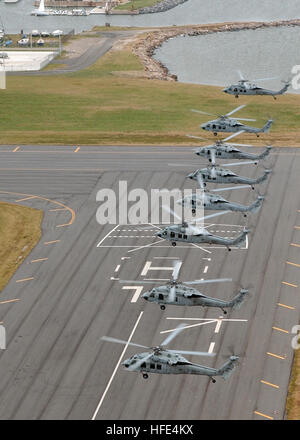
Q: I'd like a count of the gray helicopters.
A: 8